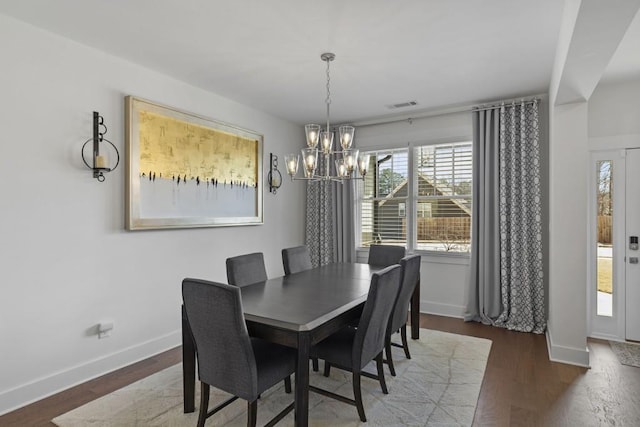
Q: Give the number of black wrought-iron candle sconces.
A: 2